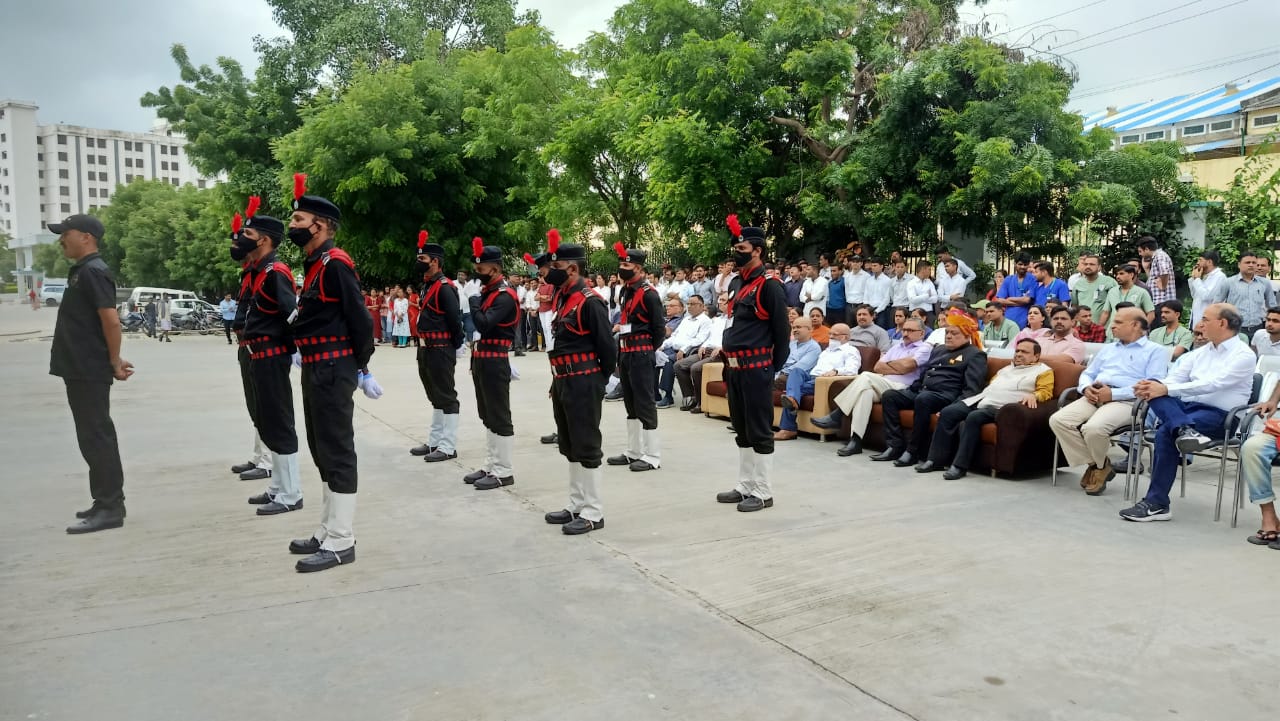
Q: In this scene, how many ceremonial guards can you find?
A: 9